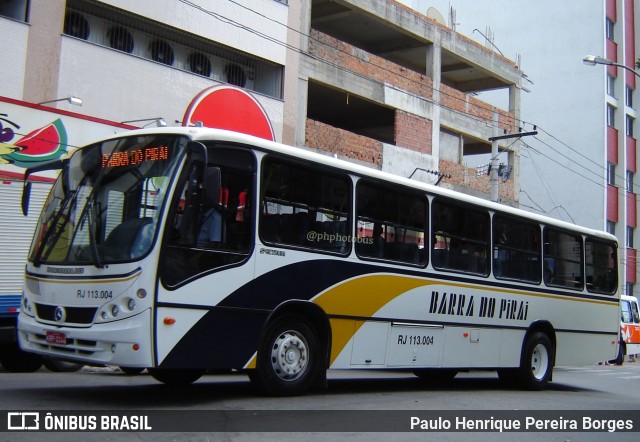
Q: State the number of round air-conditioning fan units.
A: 5